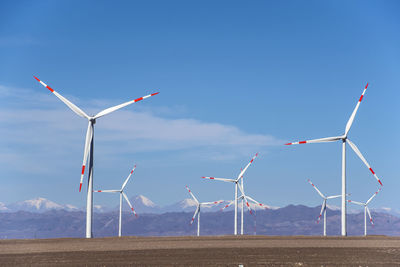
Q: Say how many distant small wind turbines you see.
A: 6